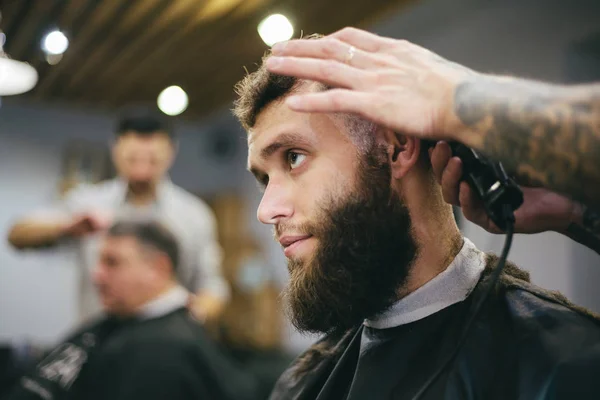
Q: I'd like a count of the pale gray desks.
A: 0